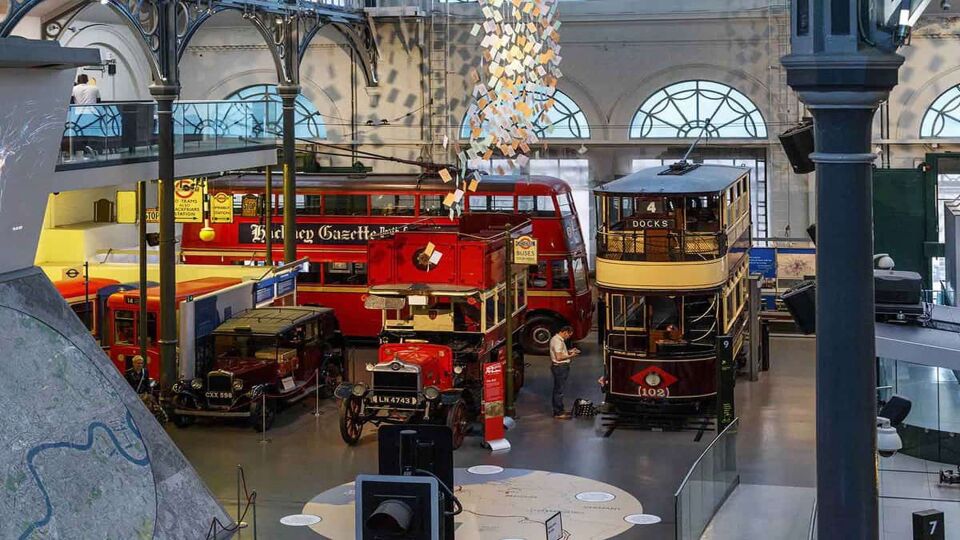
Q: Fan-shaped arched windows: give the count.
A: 4